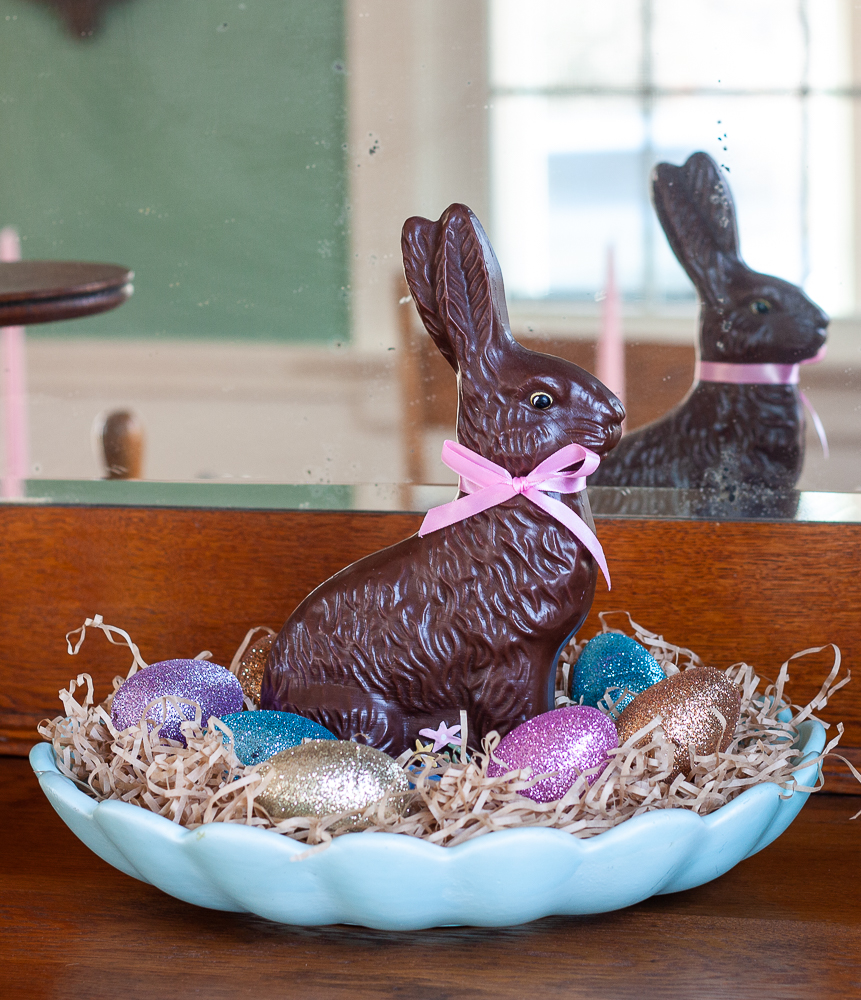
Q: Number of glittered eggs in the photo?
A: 7